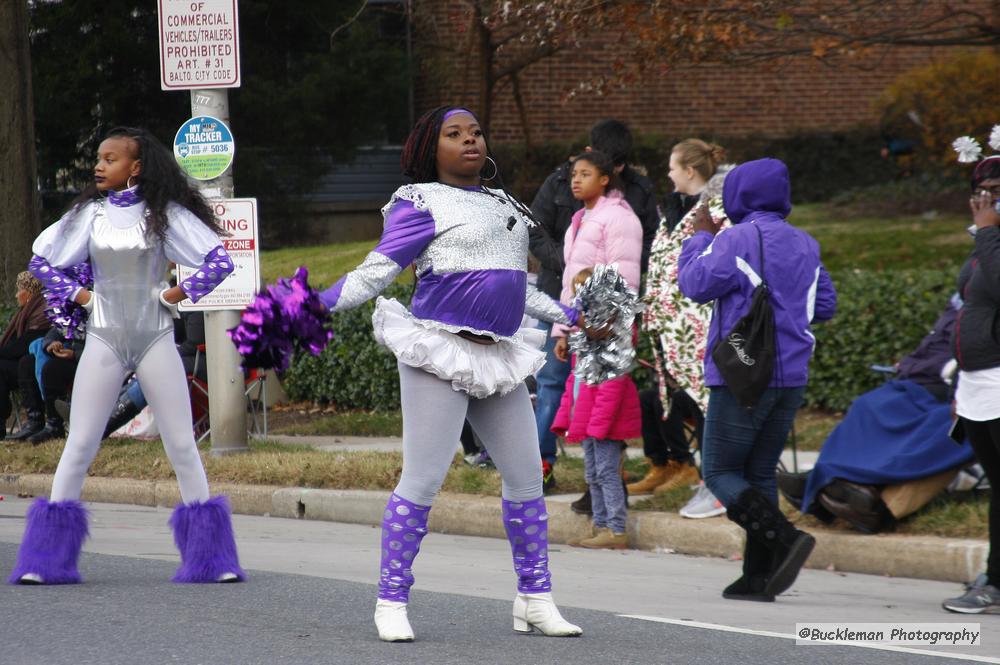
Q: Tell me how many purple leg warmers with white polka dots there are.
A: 2